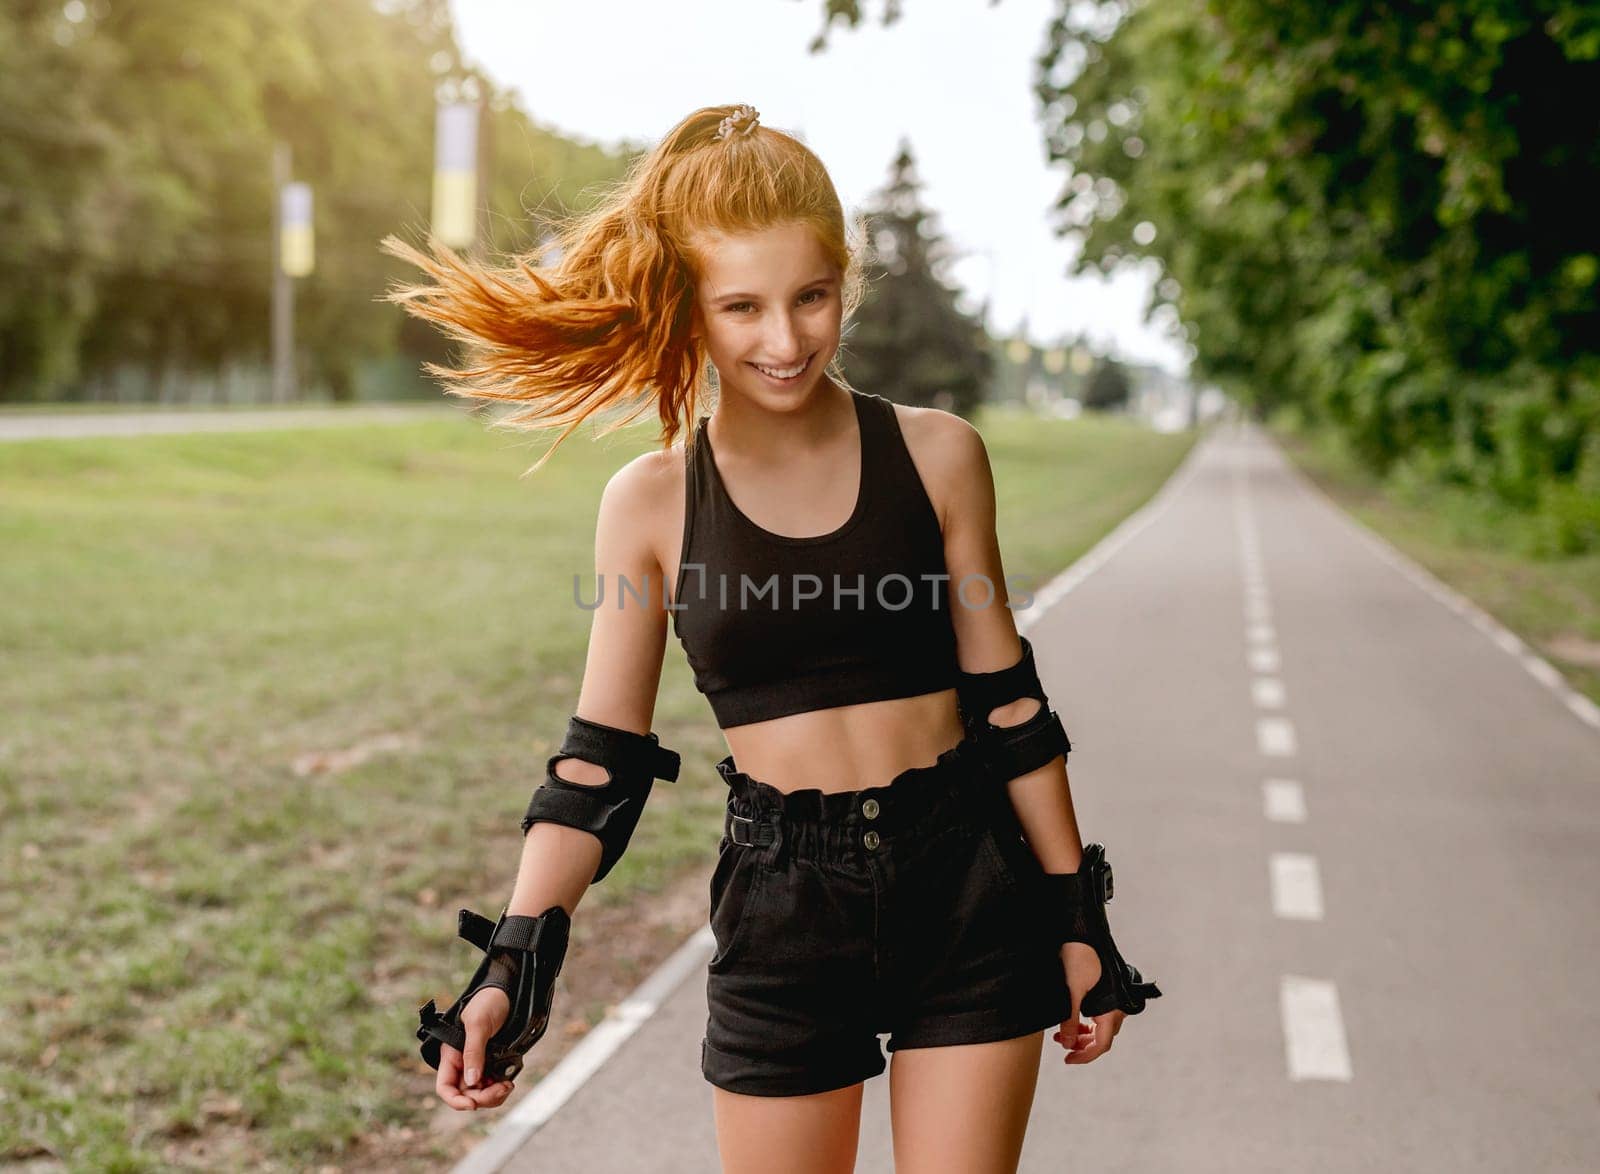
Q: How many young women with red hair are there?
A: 1